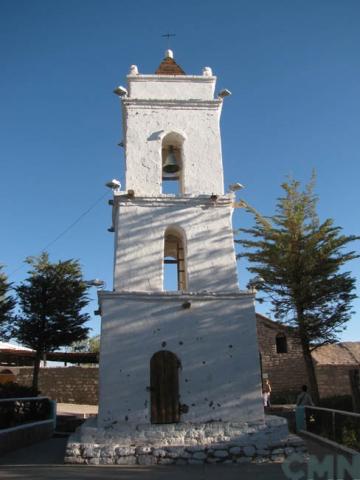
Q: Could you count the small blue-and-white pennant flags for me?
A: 0